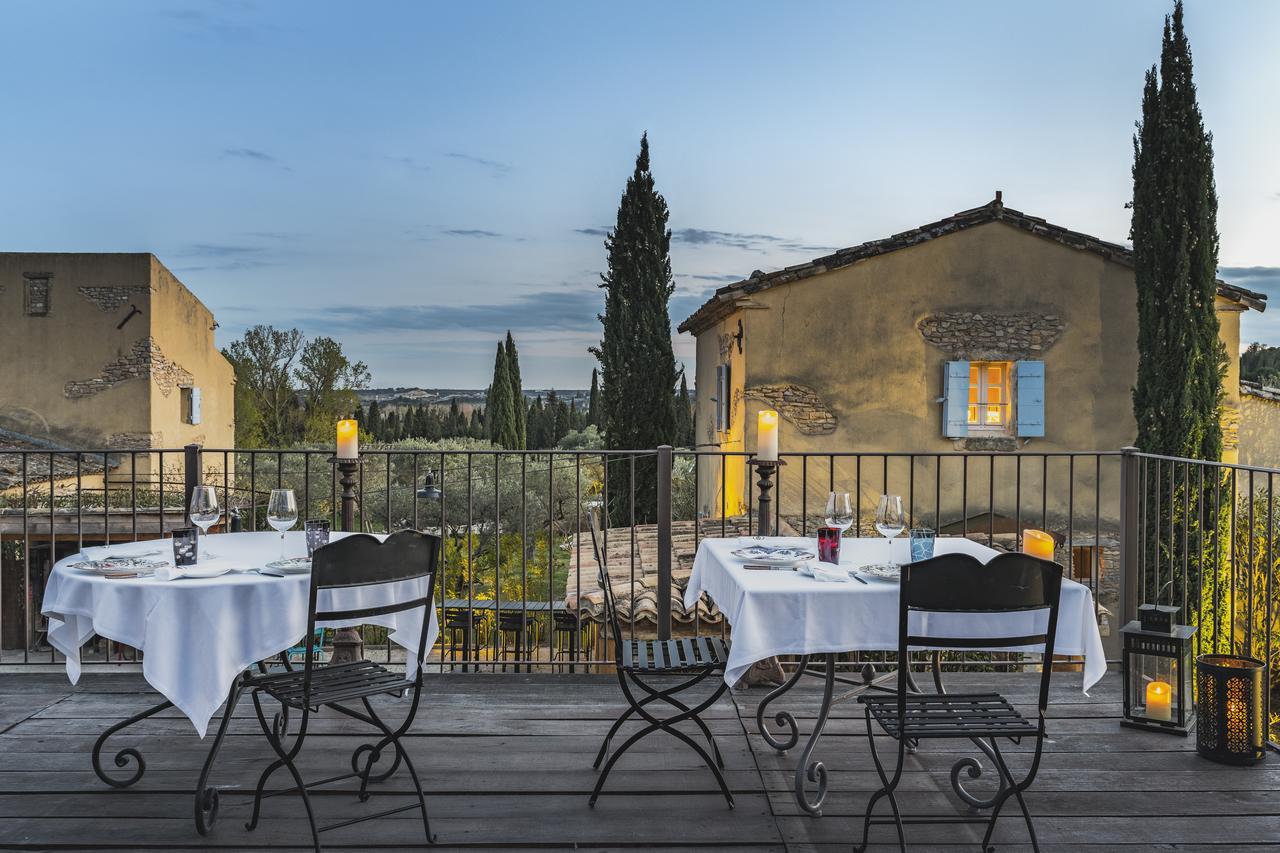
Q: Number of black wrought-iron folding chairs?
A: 3